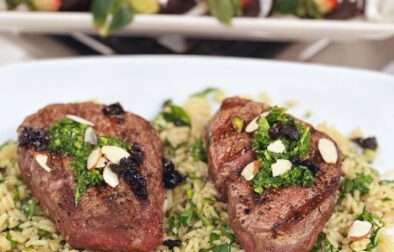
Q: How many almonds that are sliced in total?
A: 13